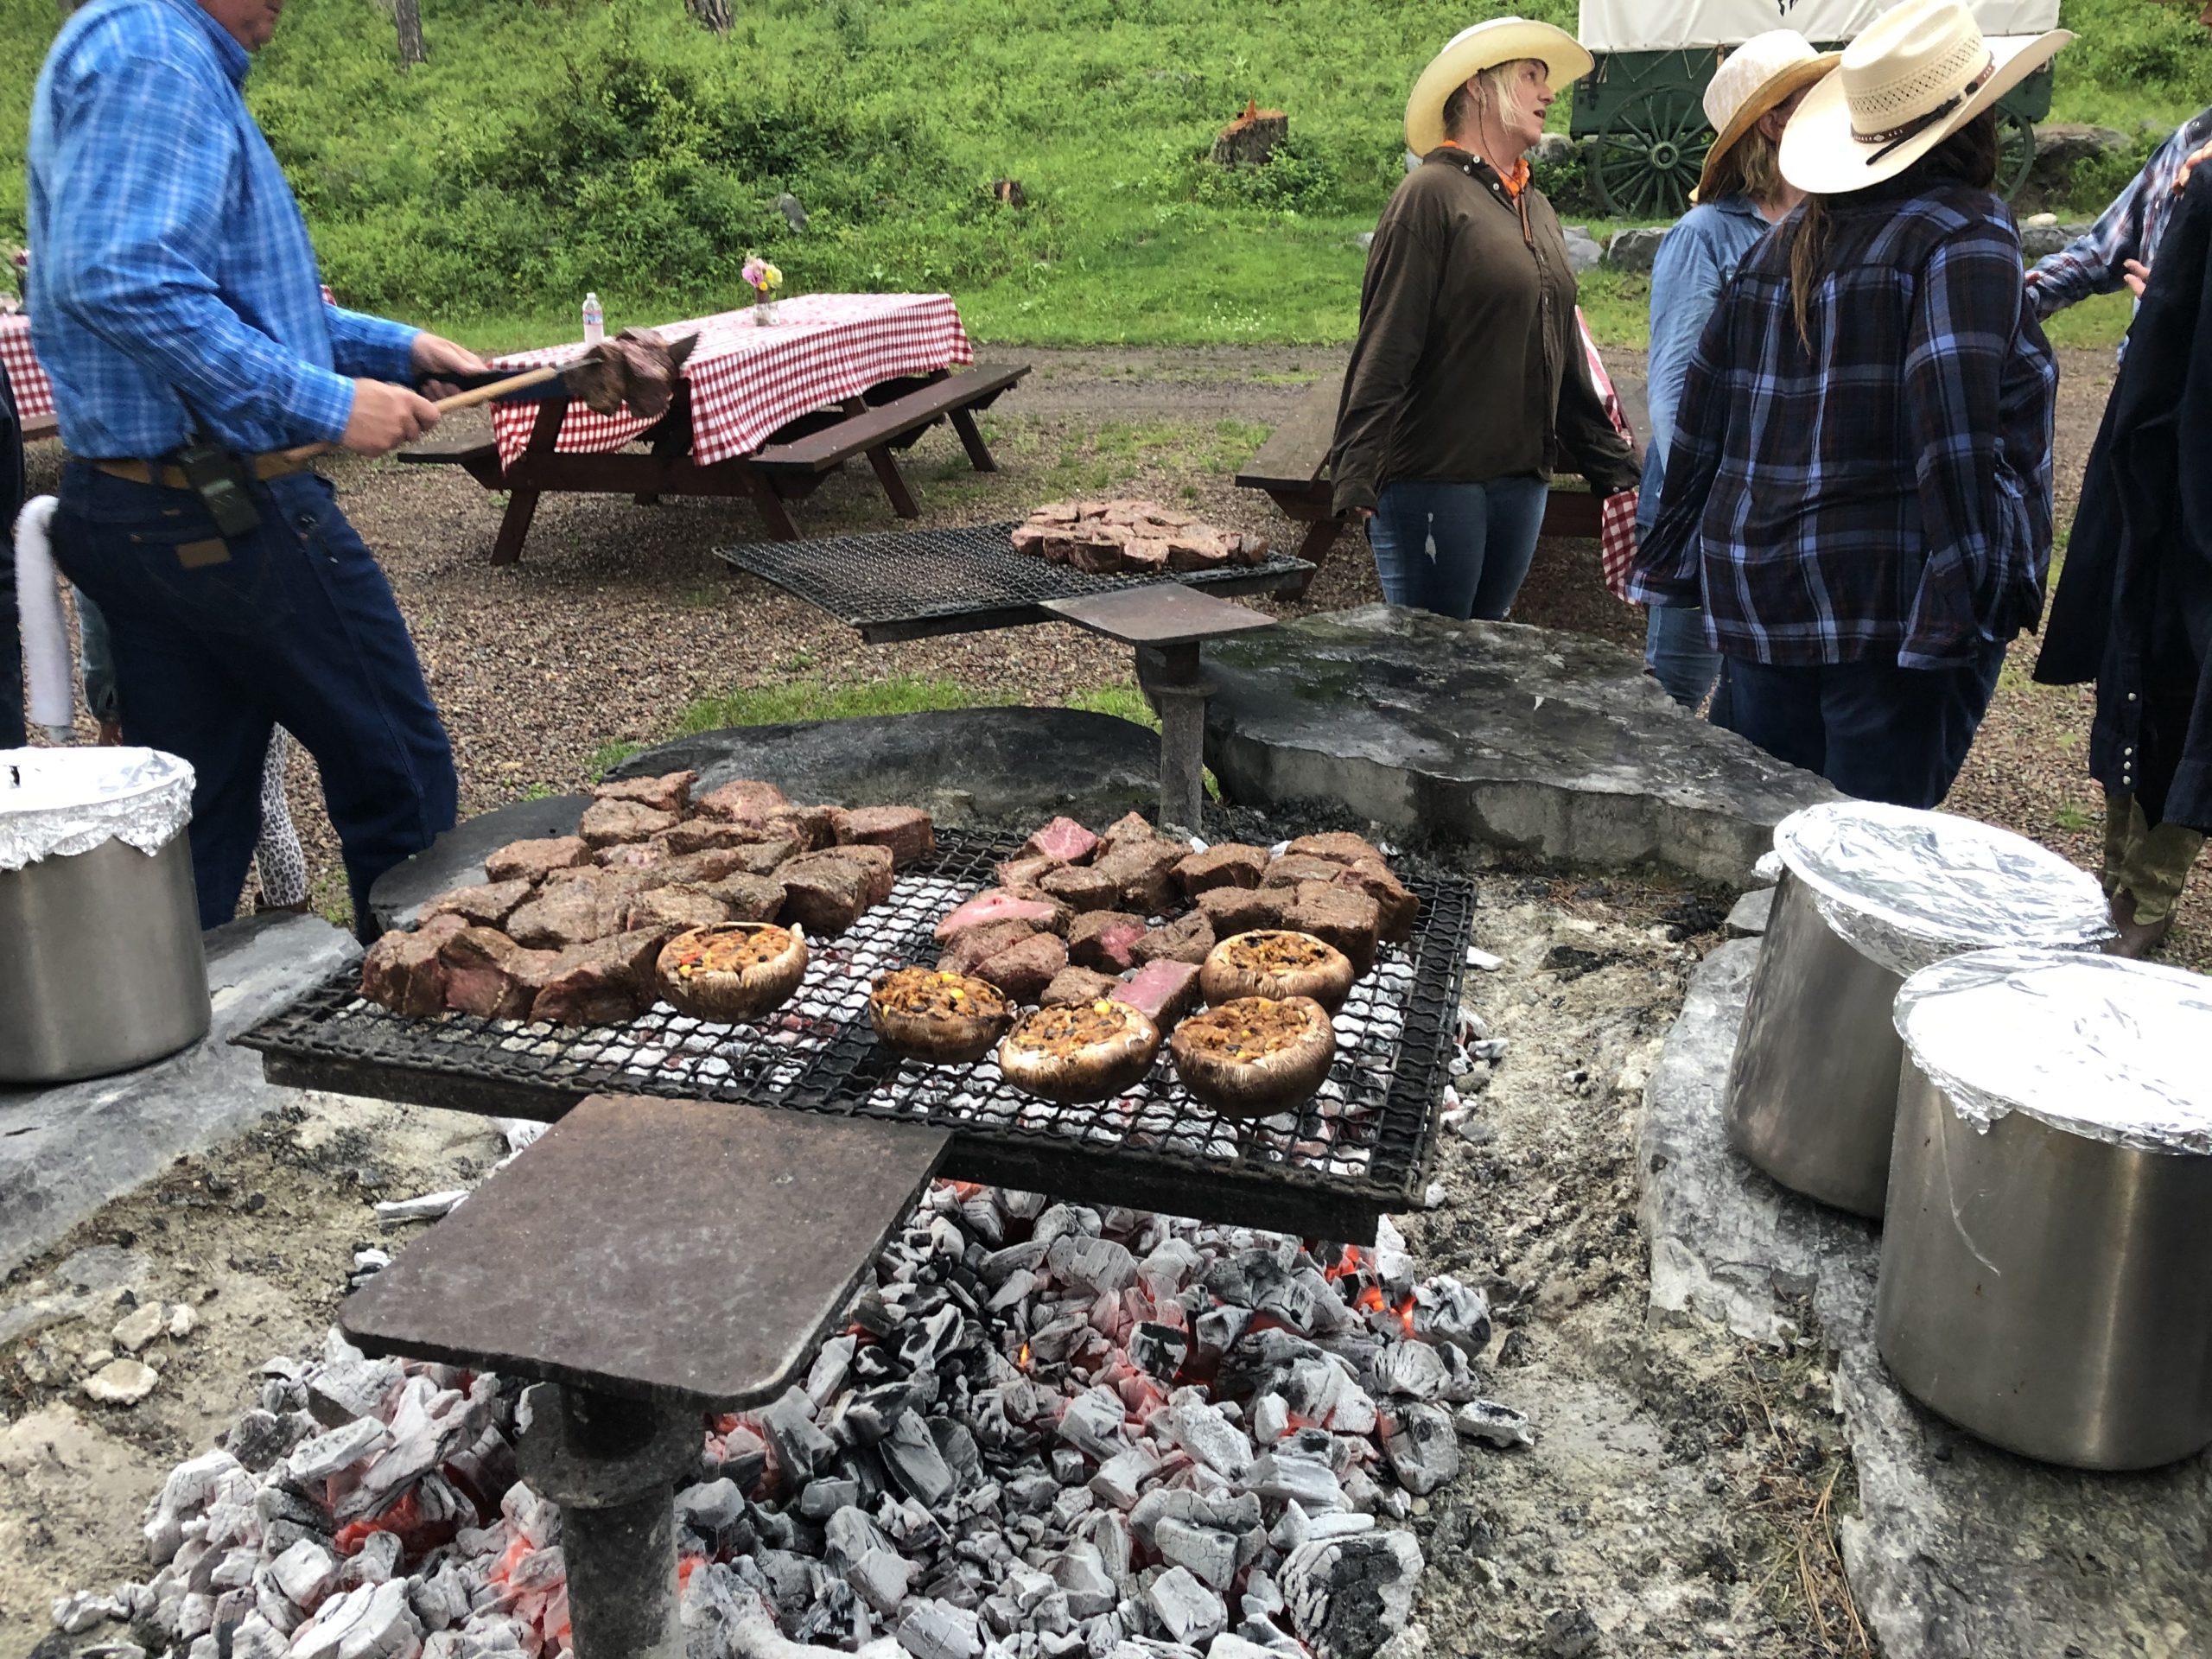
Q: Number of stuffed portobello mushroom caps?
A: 5